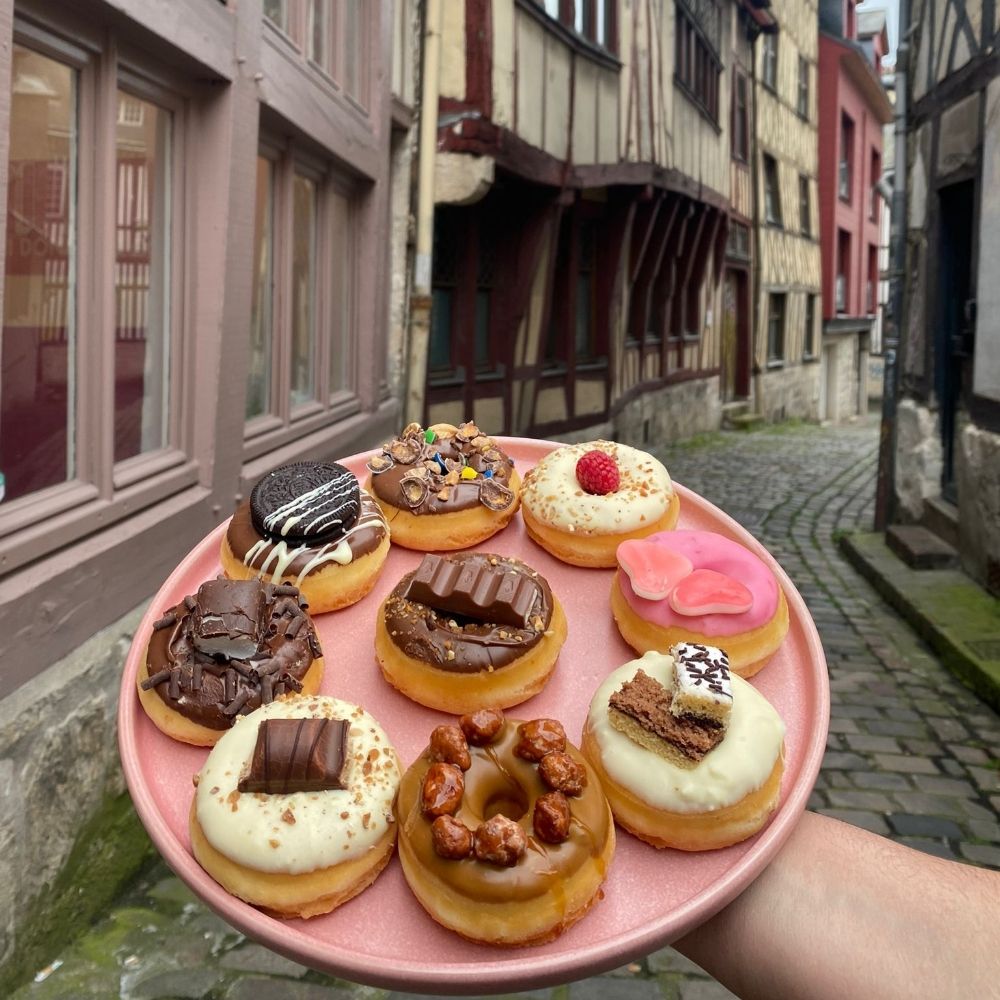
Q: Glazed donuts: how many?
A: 9